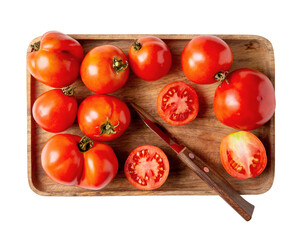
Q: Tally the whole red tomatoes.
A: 8